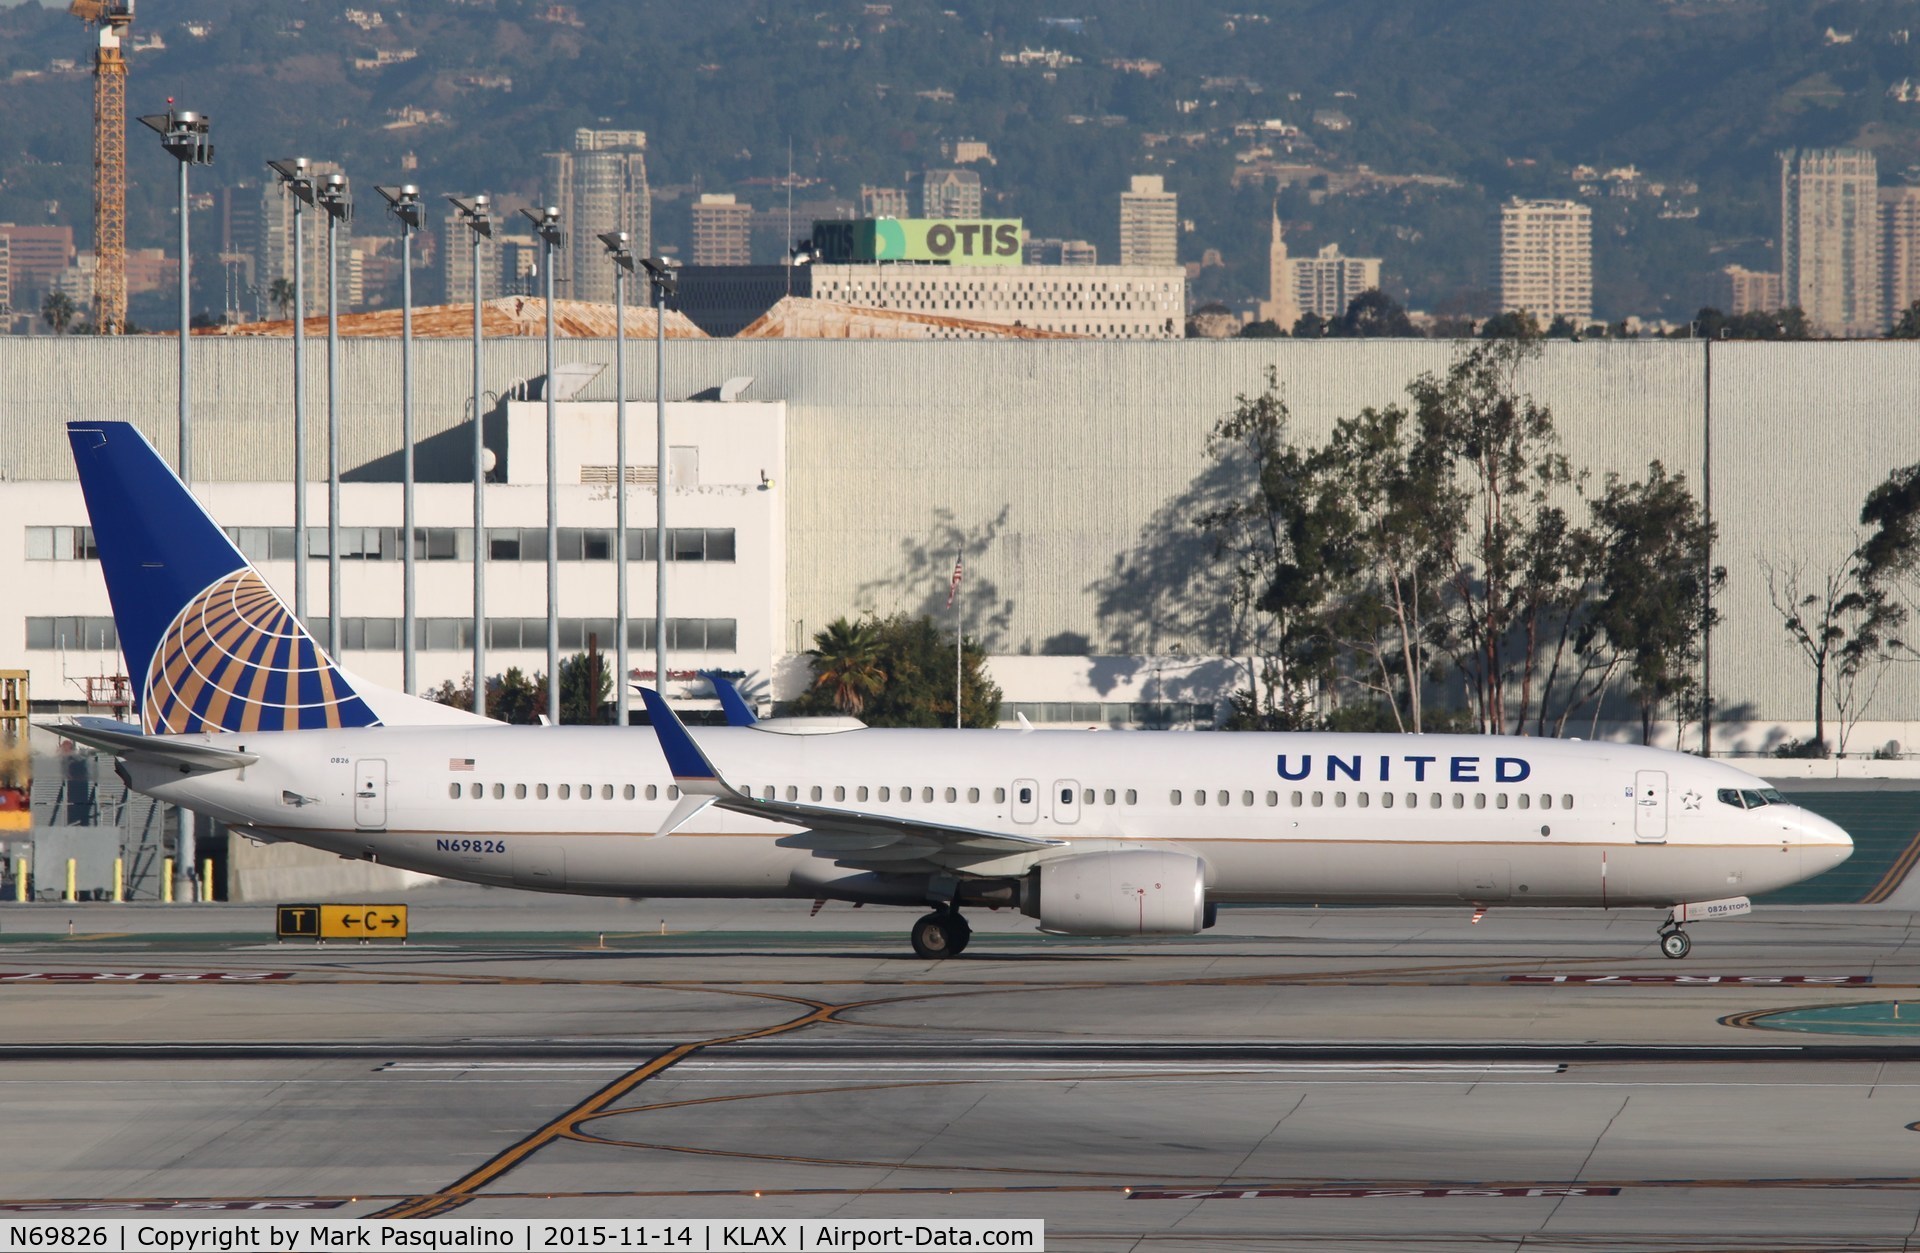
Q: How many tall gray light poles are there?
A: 8